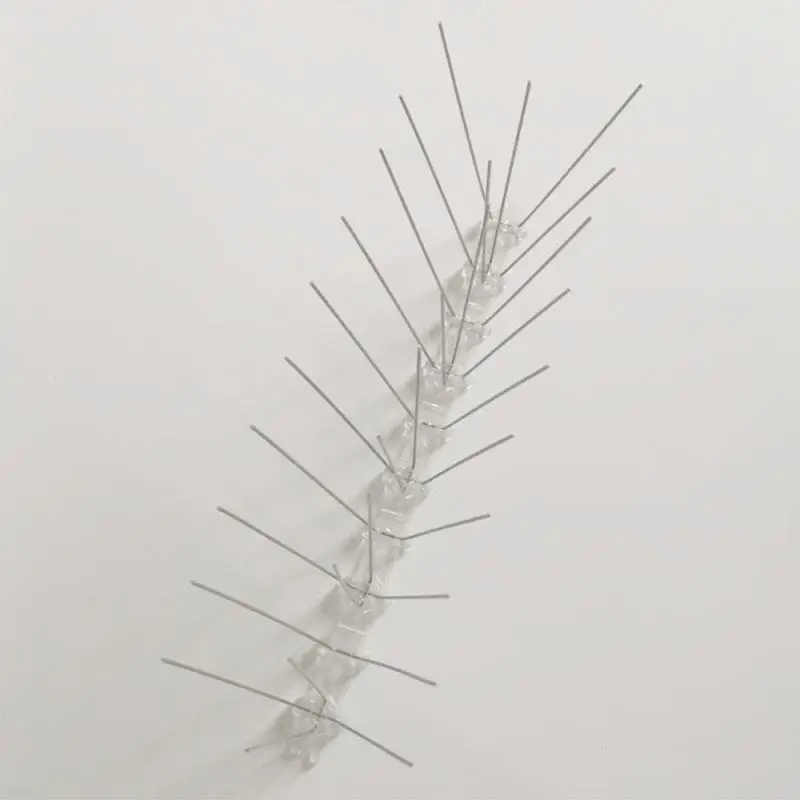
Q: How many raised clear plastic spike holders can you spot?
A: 10